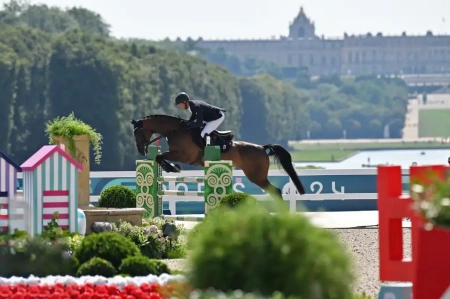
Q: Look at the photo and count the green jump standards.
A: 2